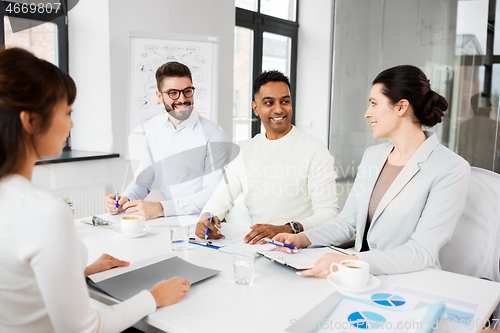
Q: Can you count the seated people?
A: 4